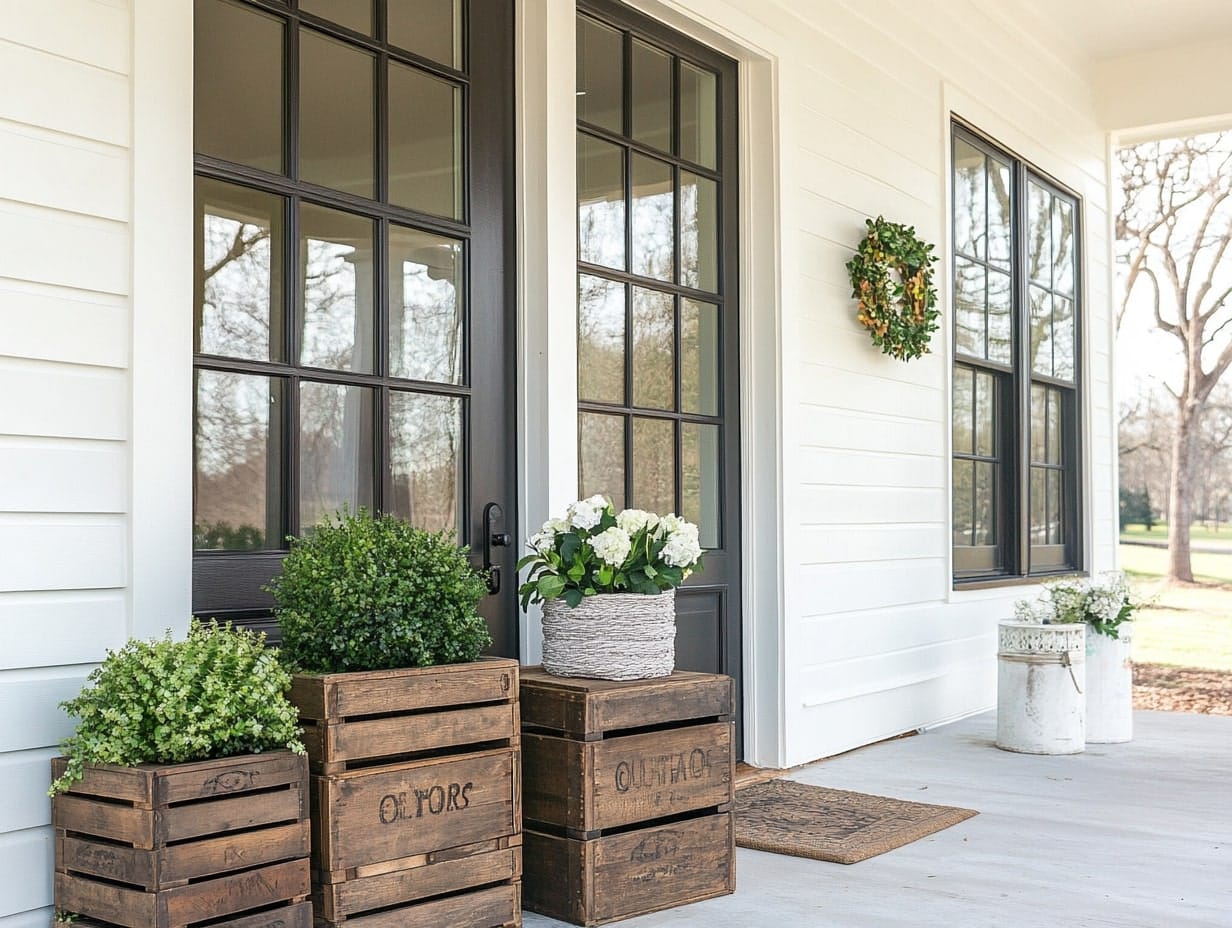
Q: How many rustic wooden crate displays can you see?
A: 3